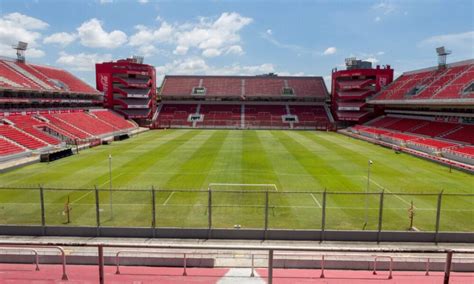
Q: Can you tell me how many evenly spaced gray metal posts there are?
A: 8